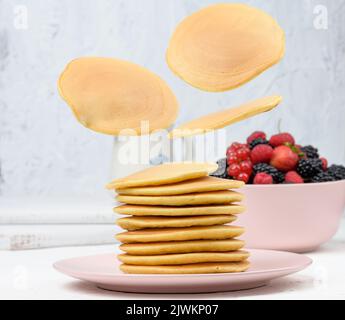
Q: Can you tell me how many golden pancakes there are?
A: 12